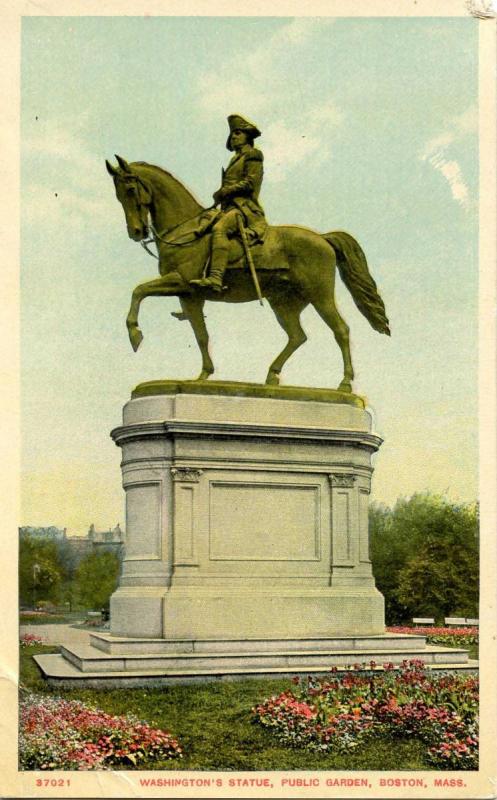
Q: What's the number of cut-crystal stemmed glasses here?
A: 0